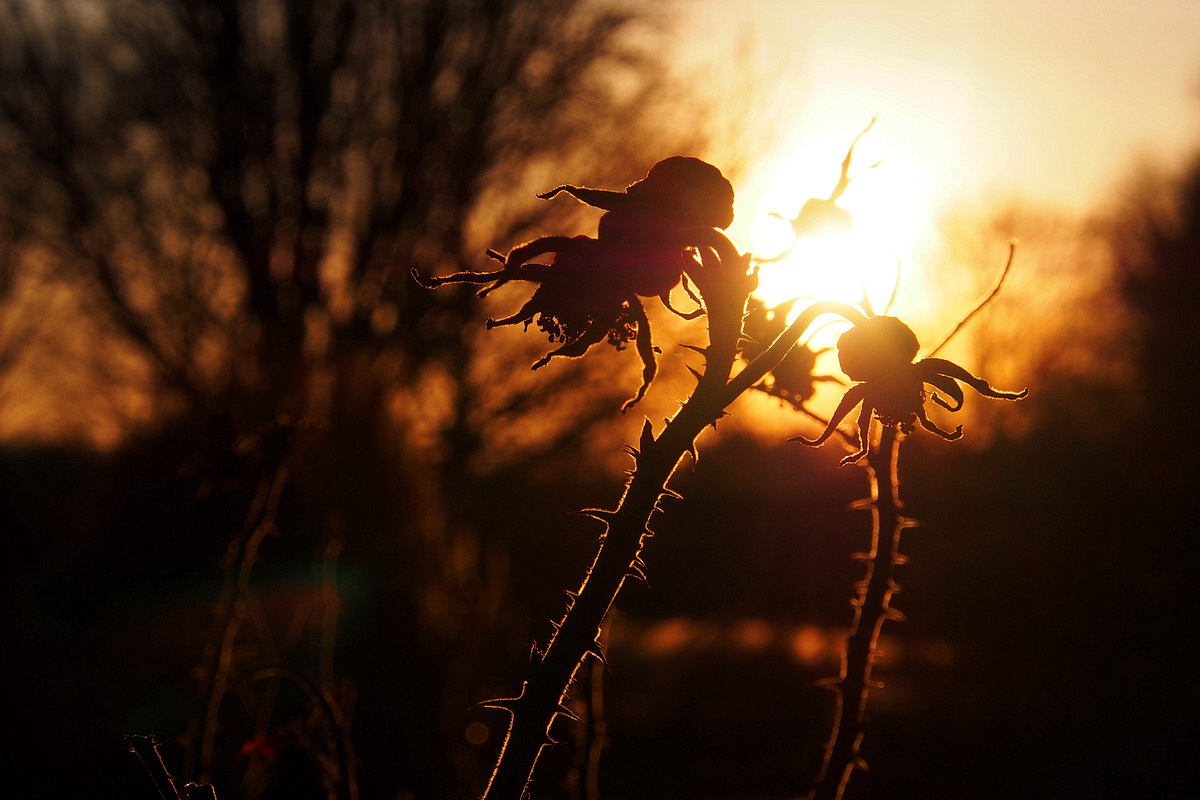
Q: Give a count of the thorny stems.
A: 2